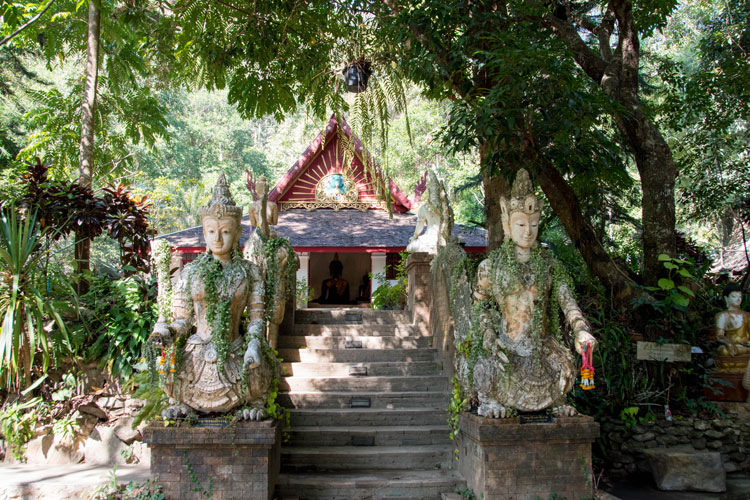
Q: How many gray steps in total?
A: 11